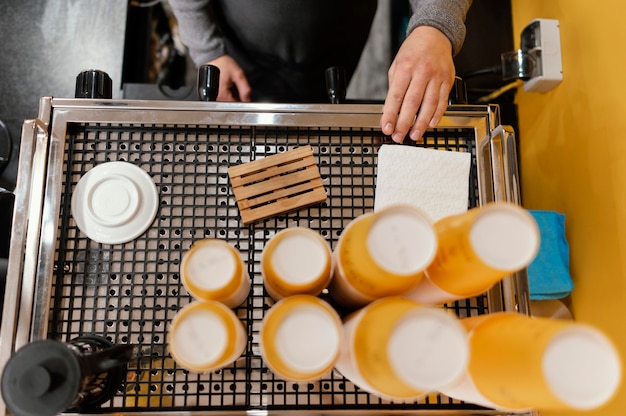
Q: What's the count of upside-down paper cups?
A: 8